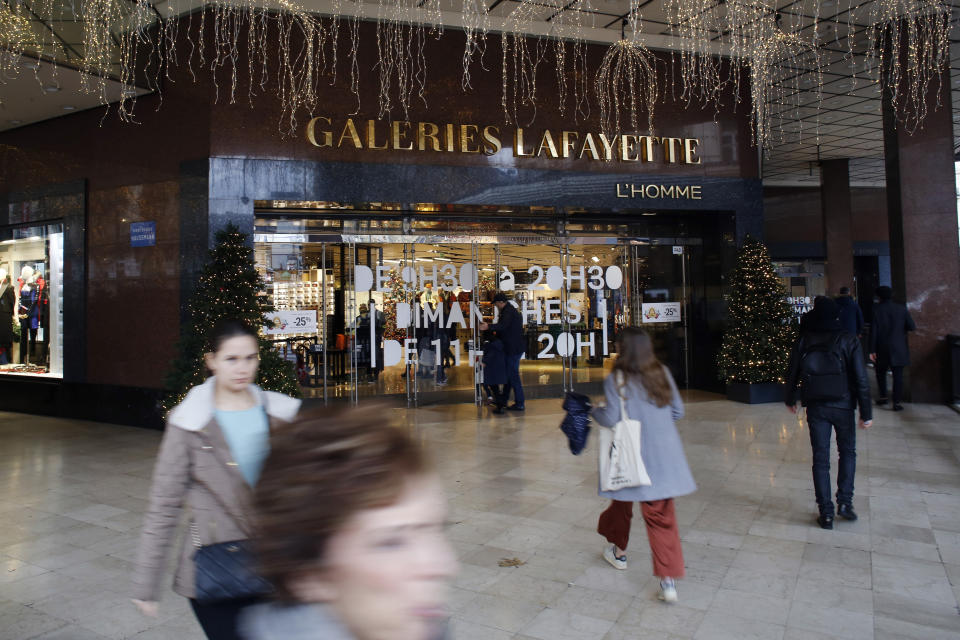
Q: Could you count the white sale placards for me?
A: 2